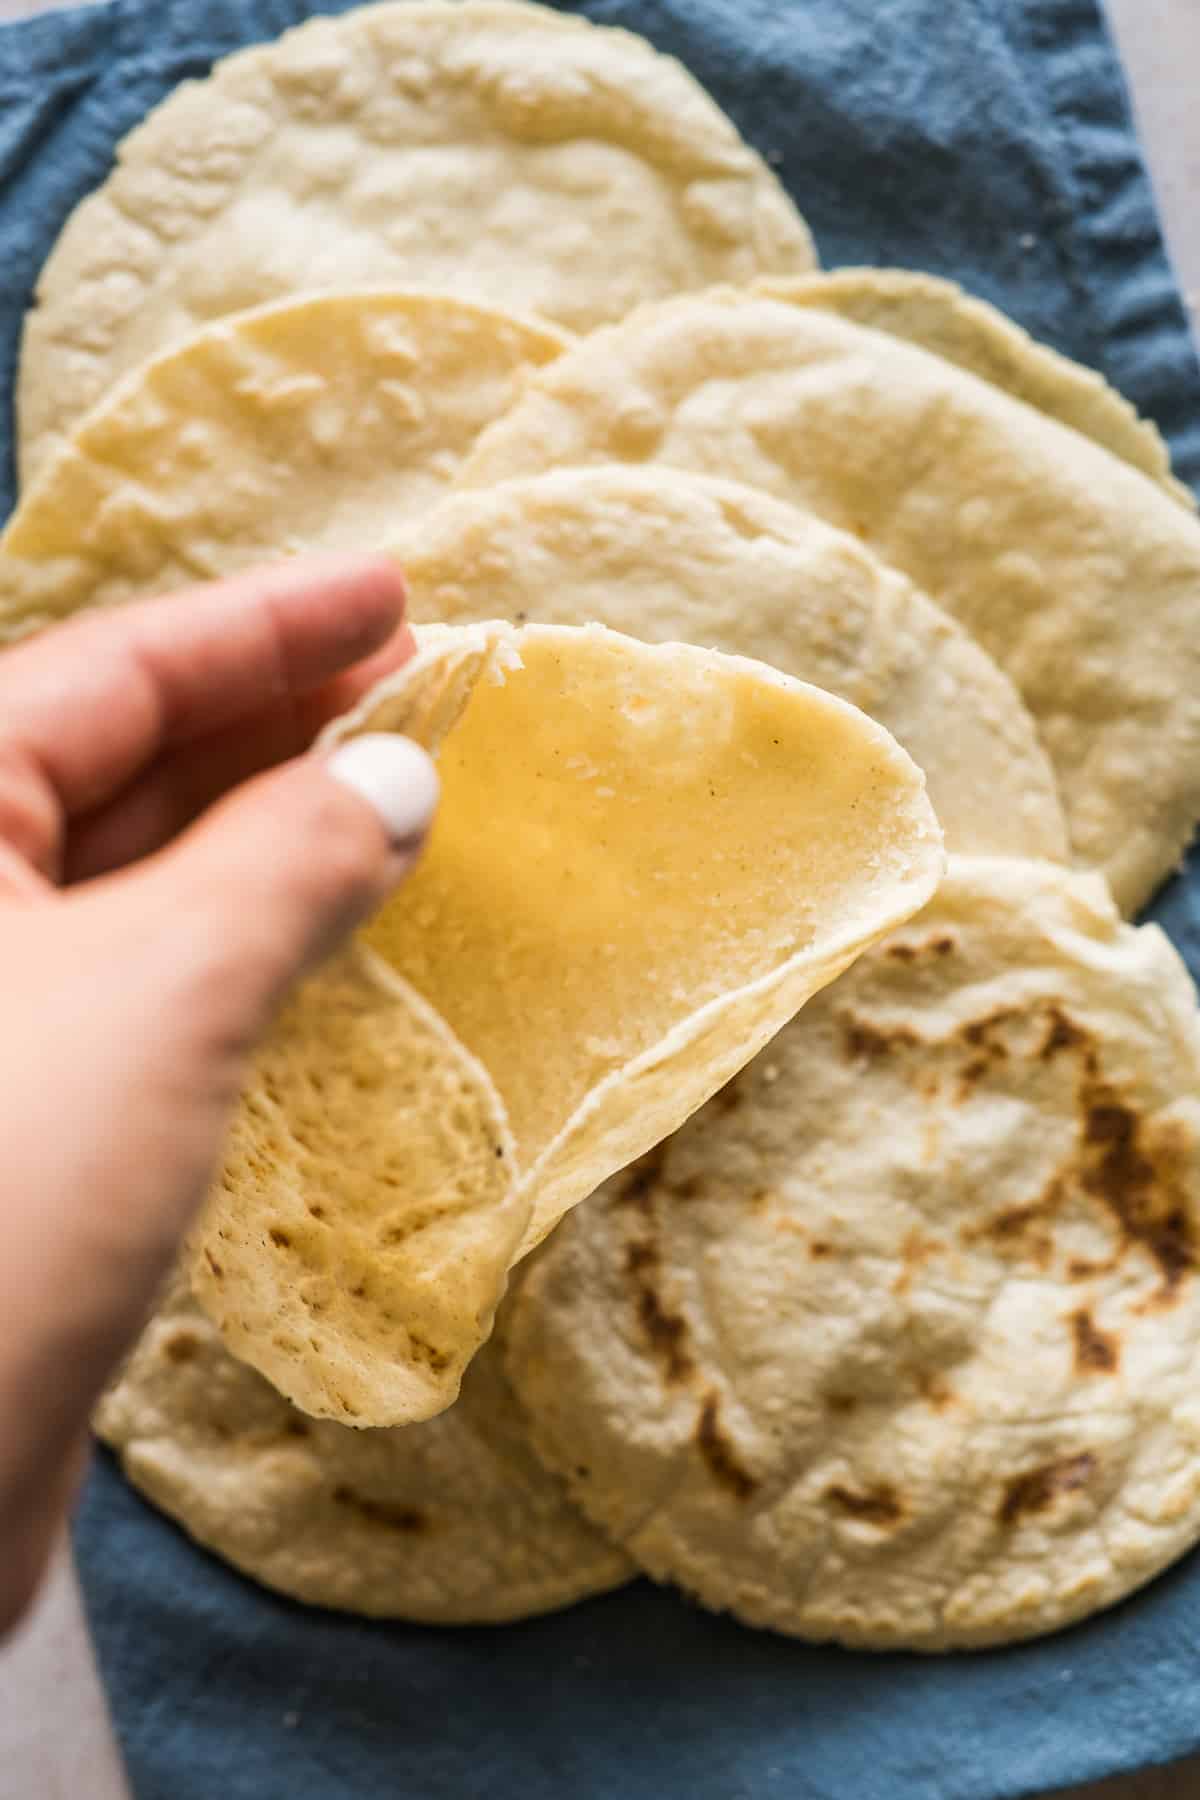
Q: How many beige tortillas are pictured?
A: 8